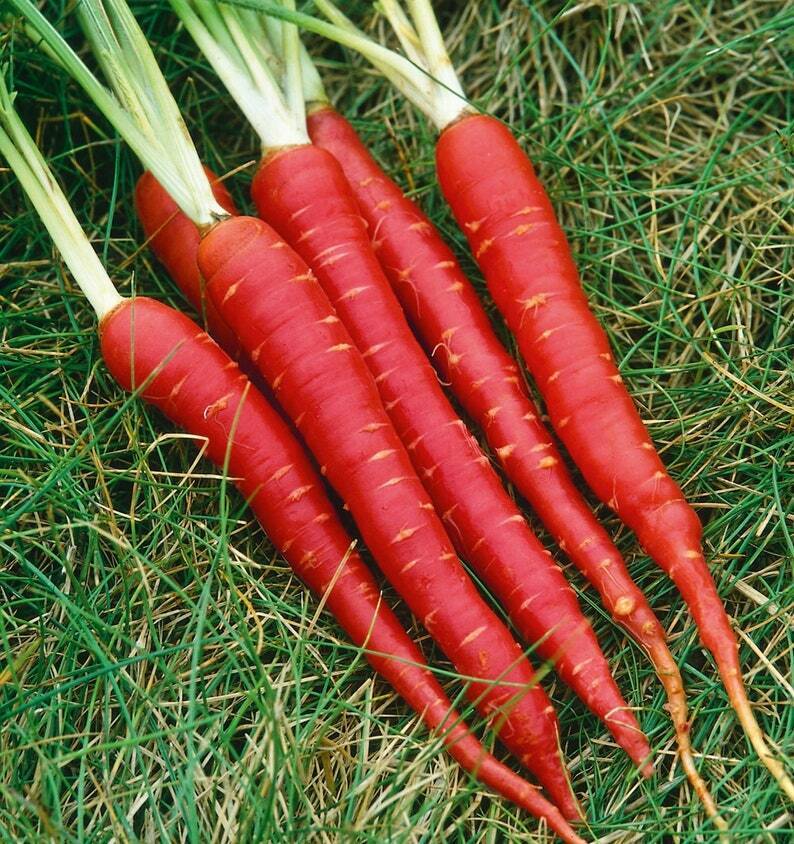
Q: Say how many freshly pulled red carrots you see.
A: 6